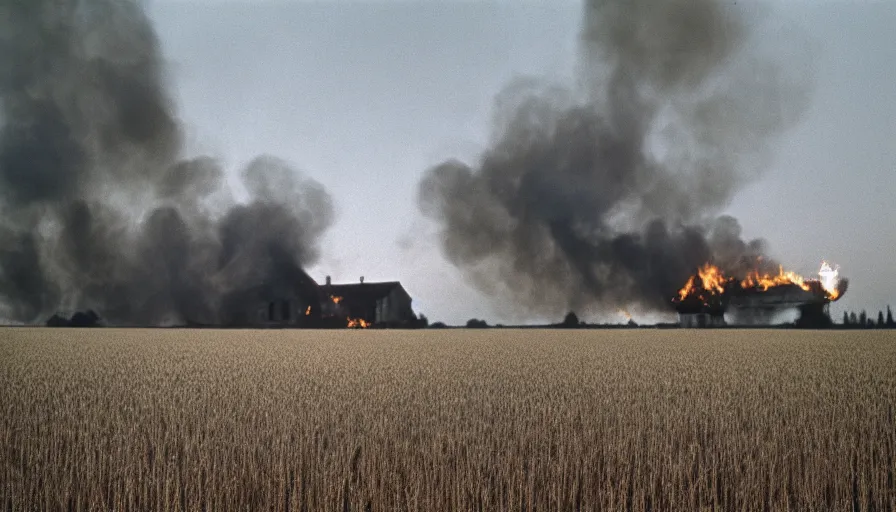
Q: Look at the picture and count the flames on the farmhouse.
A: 3